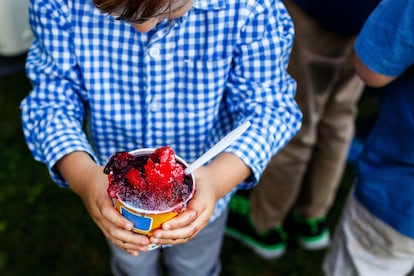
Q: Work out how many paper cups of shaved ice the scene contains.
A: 1